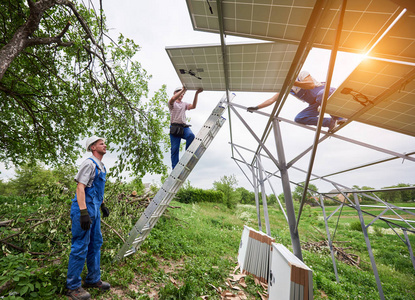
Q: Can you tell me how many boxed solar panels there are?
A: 2